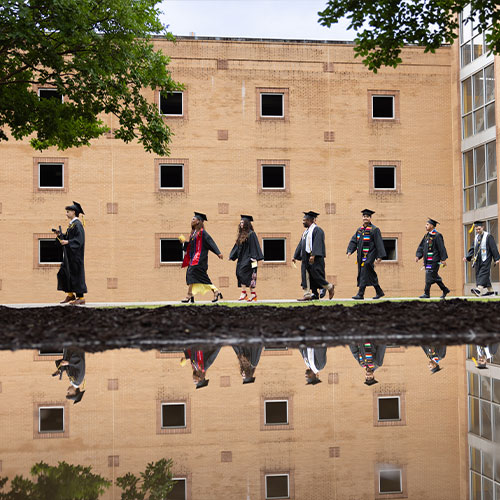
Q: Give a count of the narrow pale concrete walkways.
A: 1